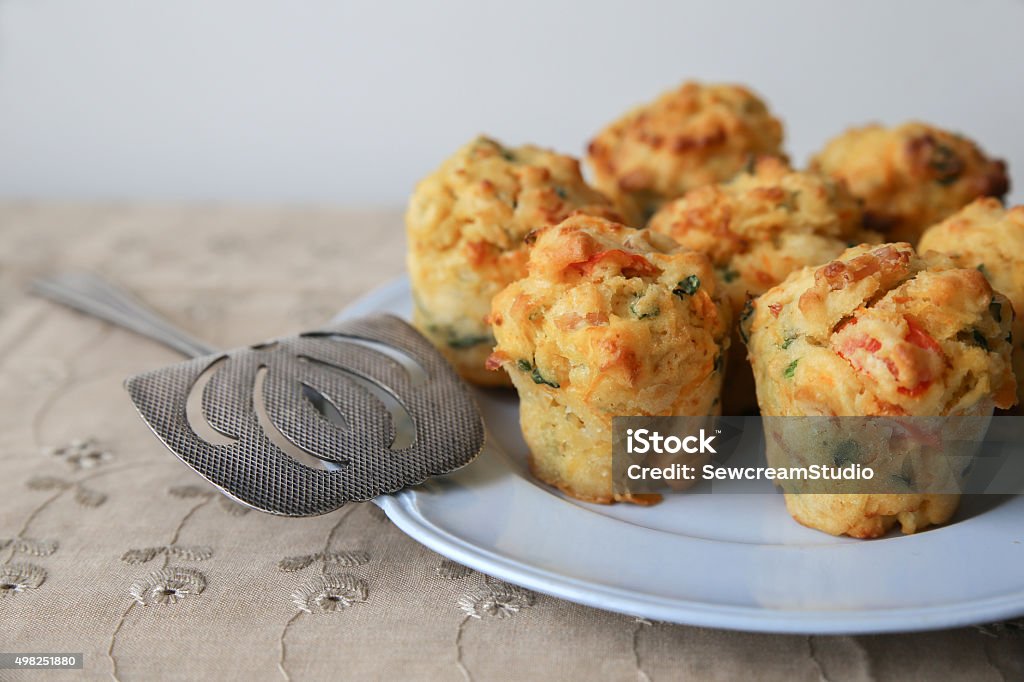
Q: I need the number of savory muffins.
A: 7